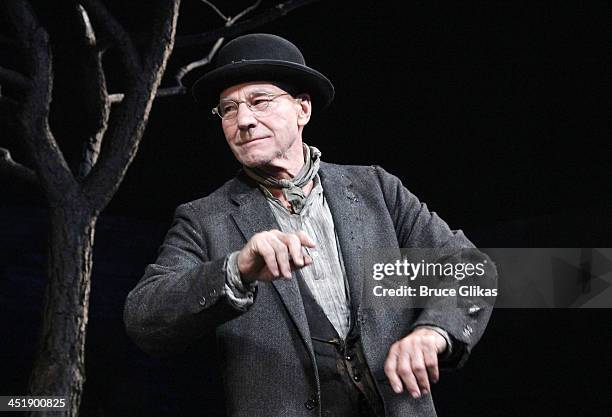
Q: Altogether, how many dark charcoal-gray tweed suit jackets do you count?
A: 1